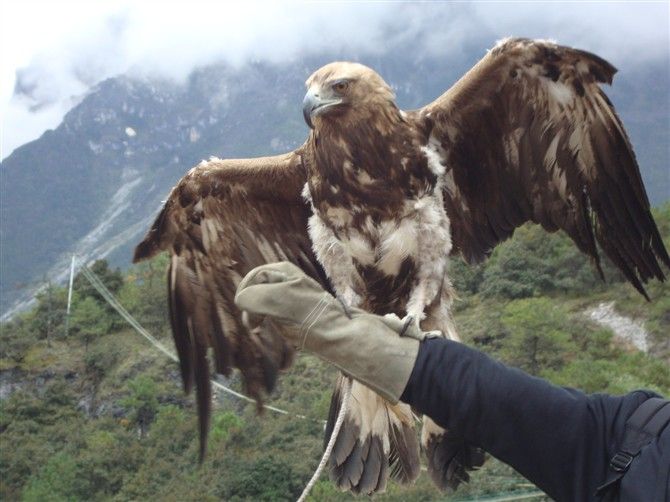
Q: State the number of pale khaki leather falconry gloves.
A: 1